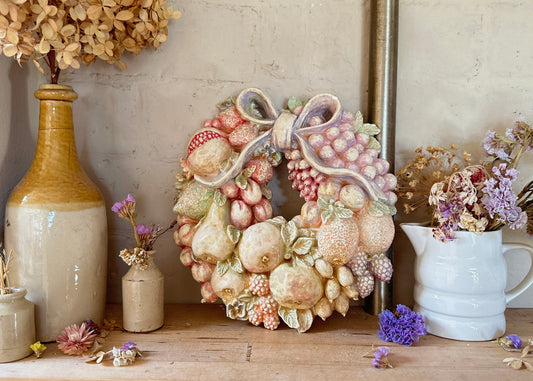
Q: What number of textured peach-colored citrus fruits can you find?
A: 2